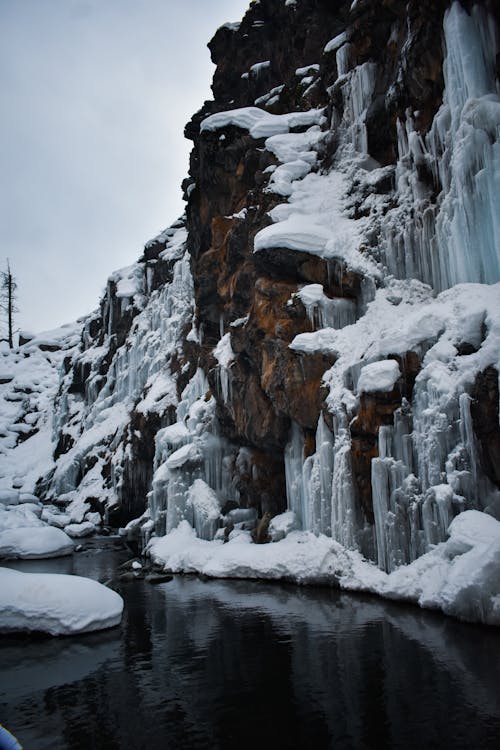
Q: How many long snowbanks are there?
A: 1